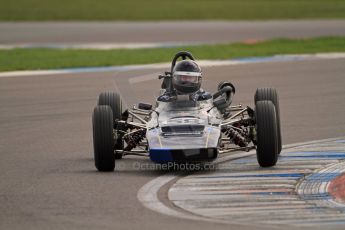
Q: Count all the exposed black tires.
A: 4